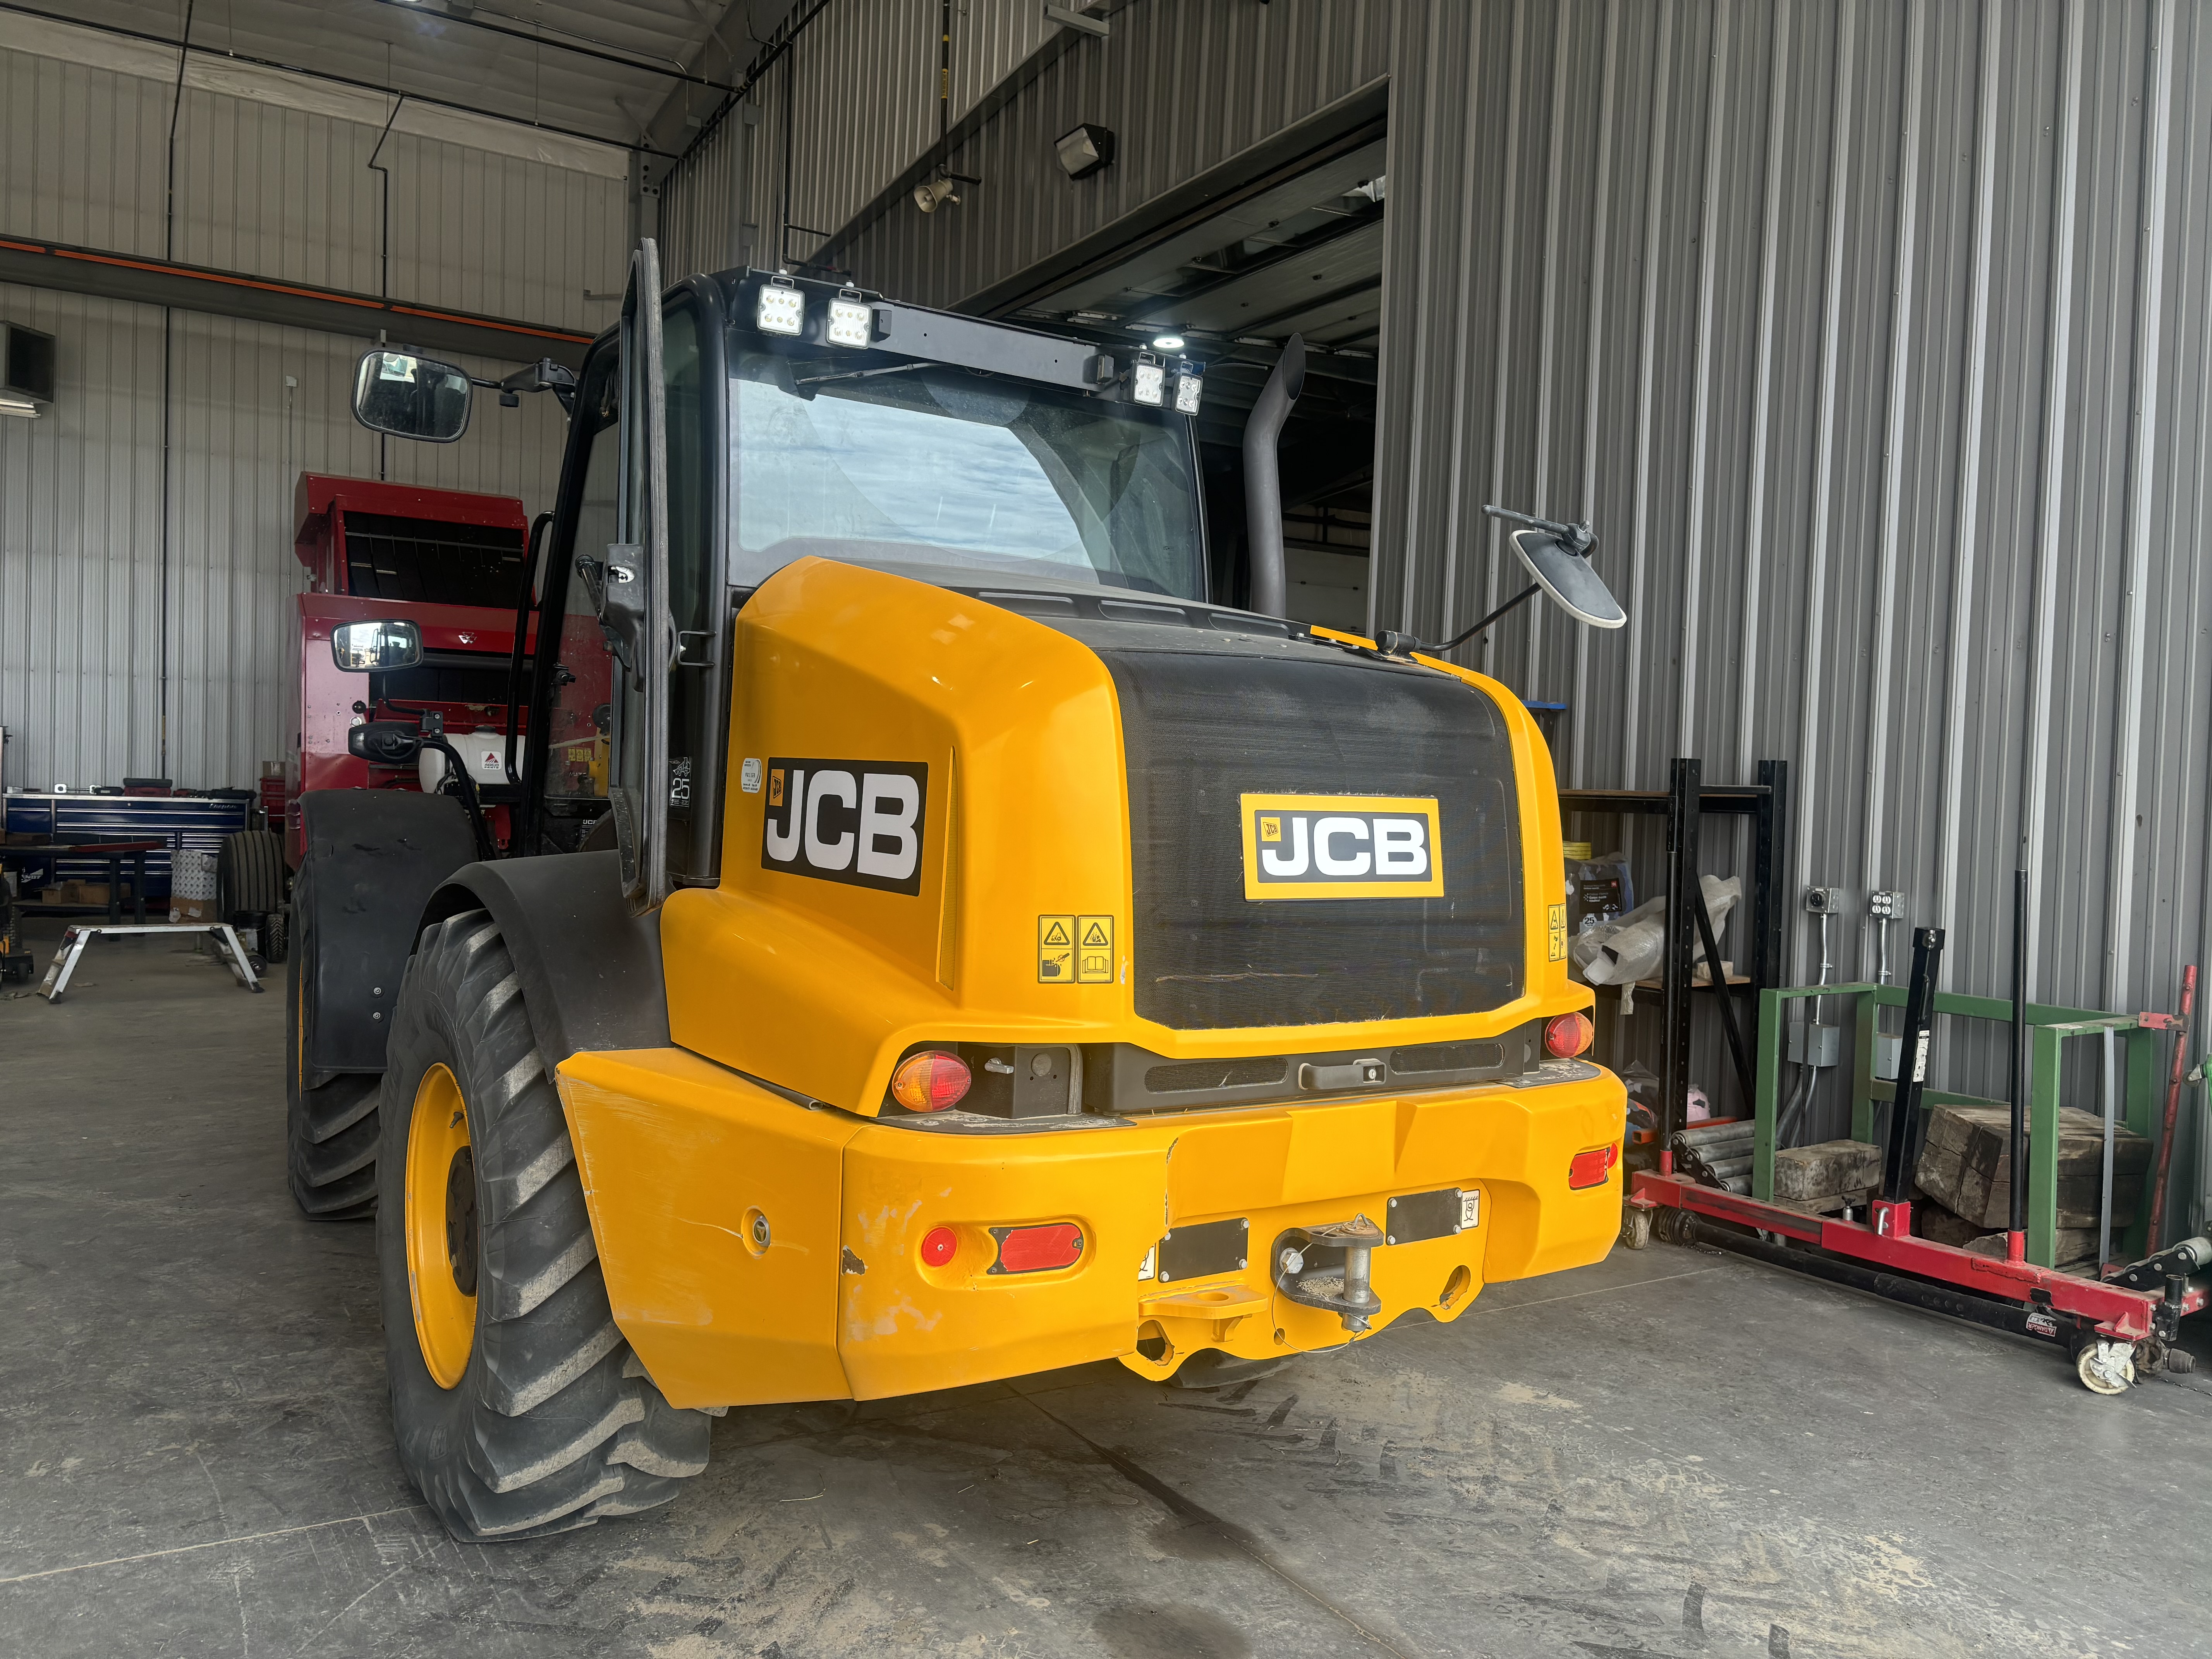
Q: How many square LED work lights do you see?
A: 4